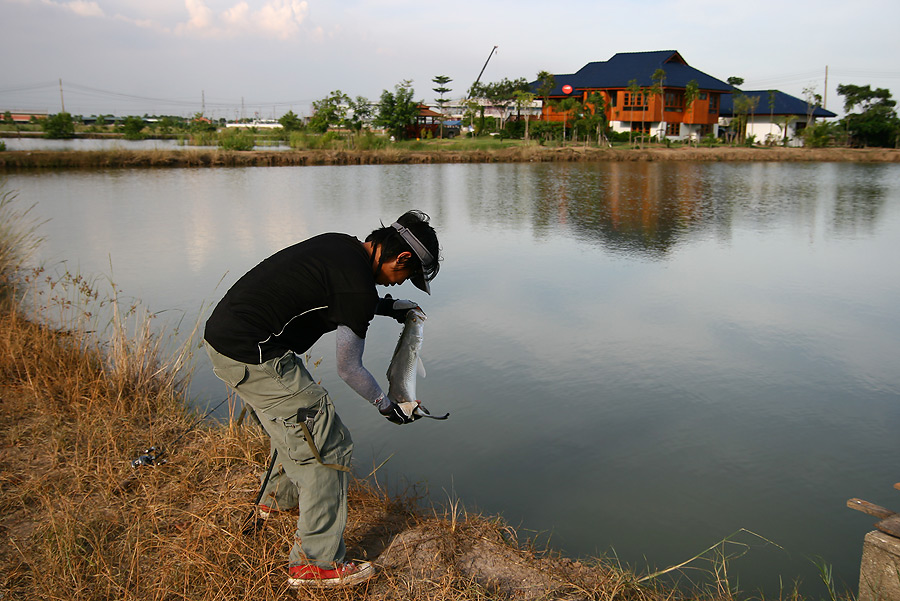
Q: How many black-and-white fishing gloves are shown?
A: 2